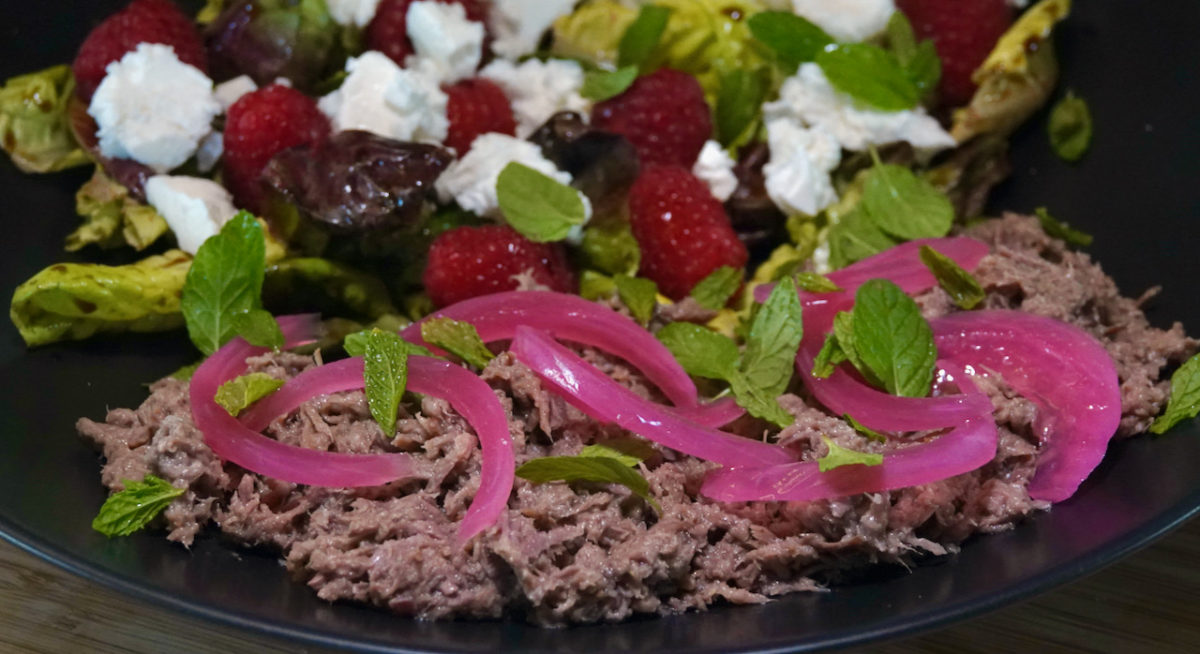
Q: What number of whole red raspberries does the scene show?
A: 8